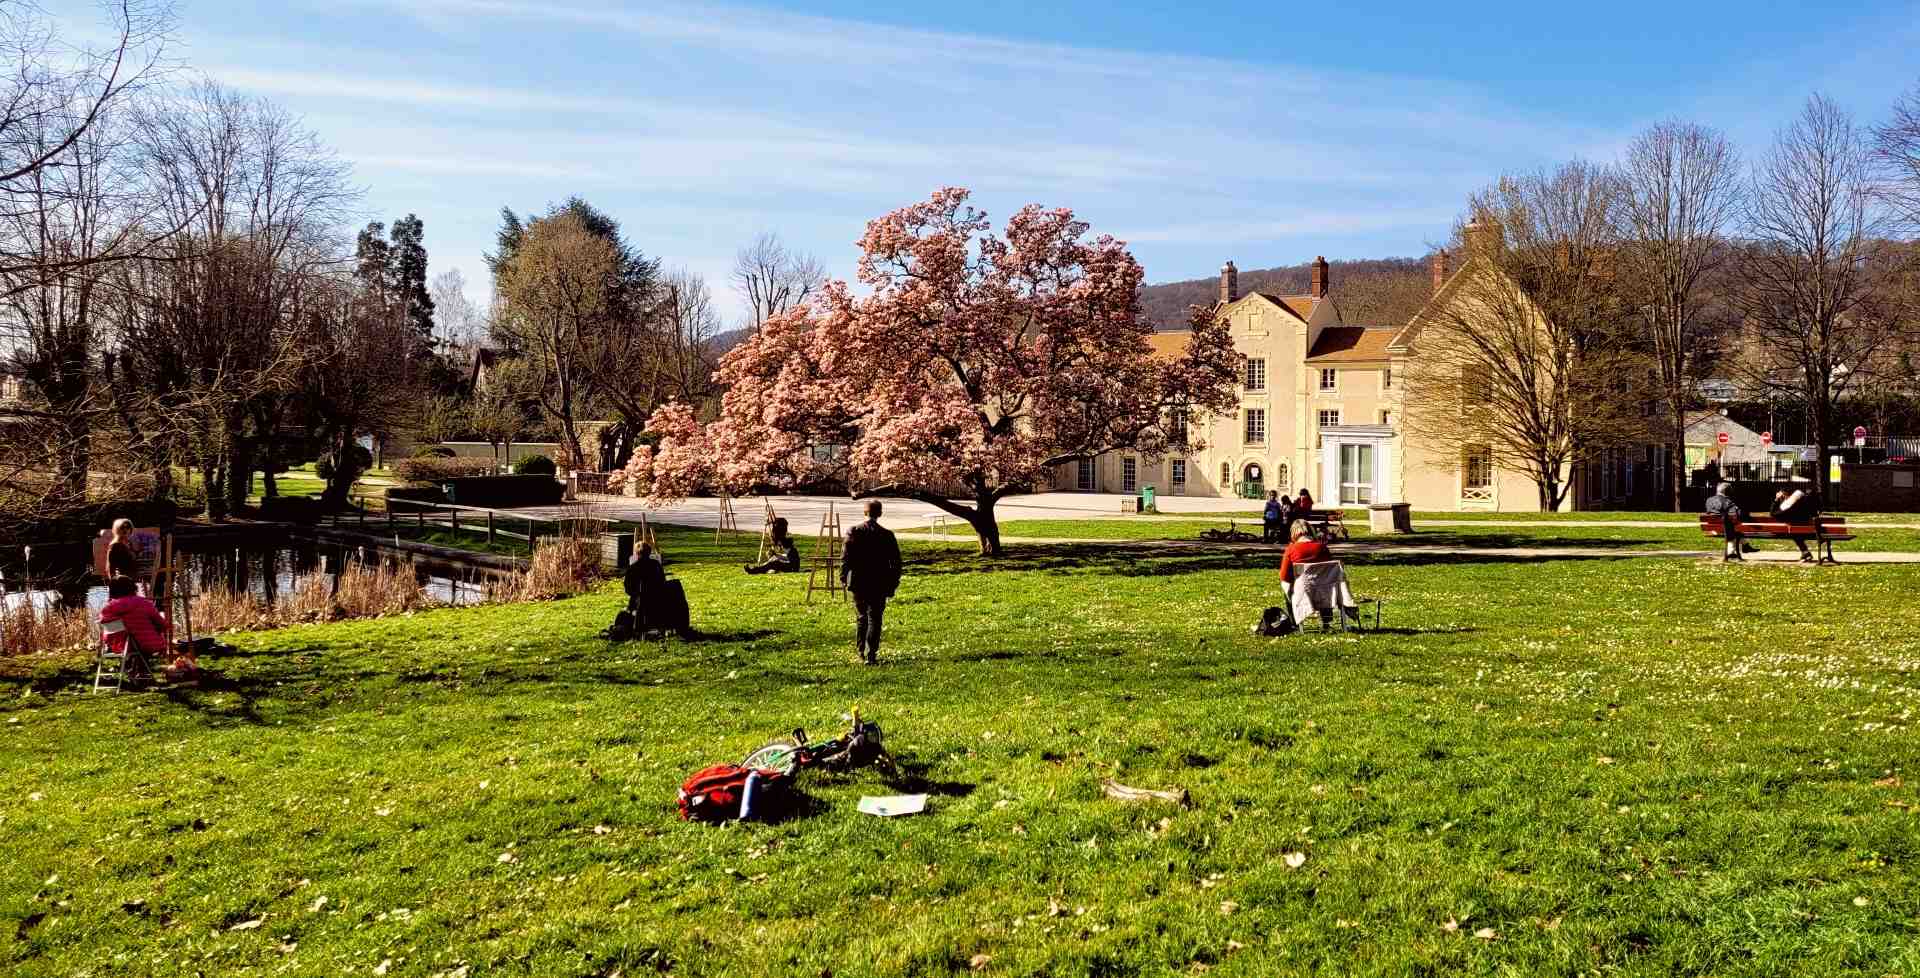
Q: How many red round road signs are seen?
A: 3